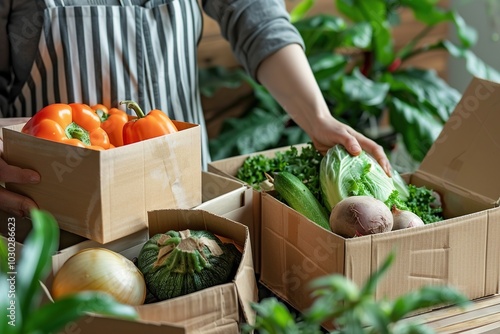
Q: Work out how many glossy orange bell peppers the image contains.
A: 3